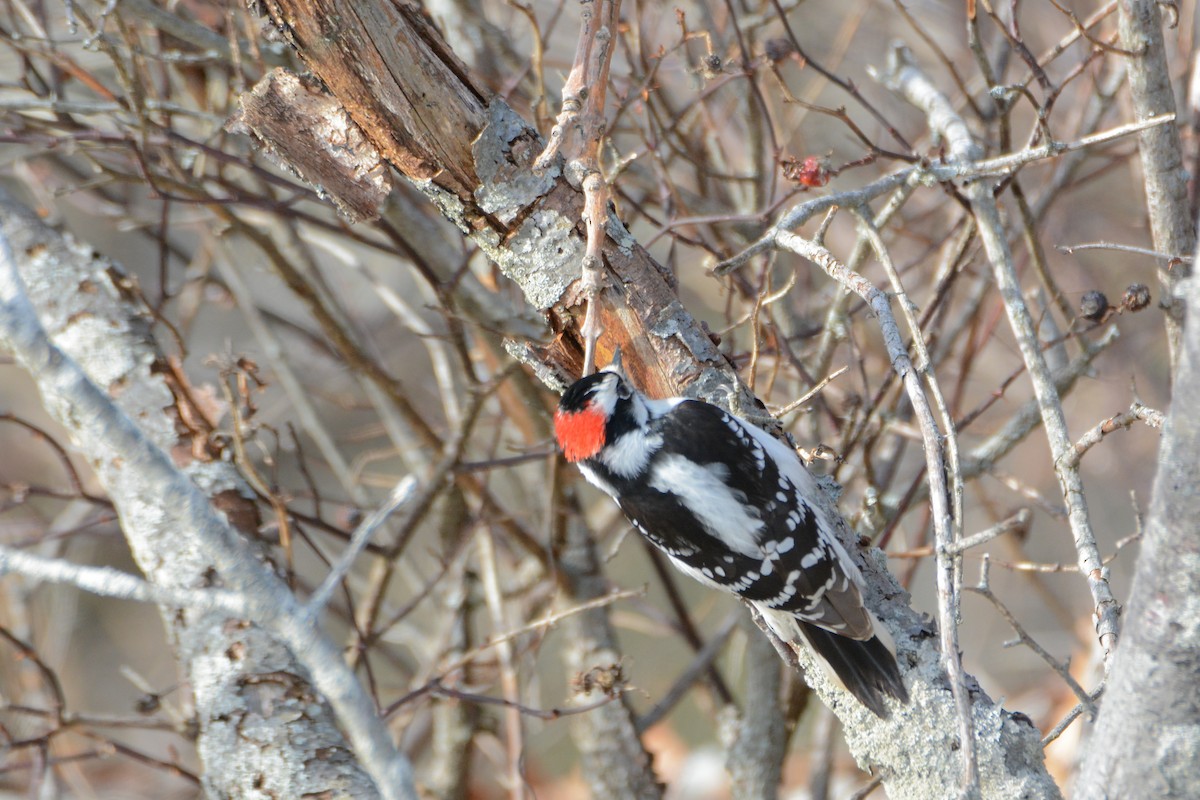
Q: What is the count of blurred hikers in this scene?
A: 0